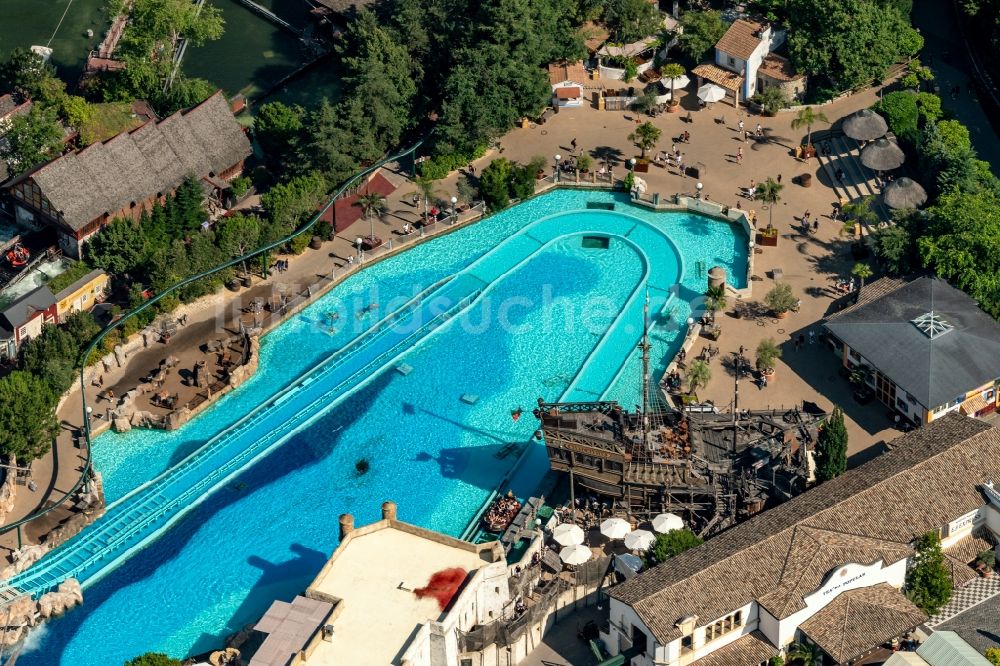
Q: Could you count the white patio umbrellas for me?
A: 7